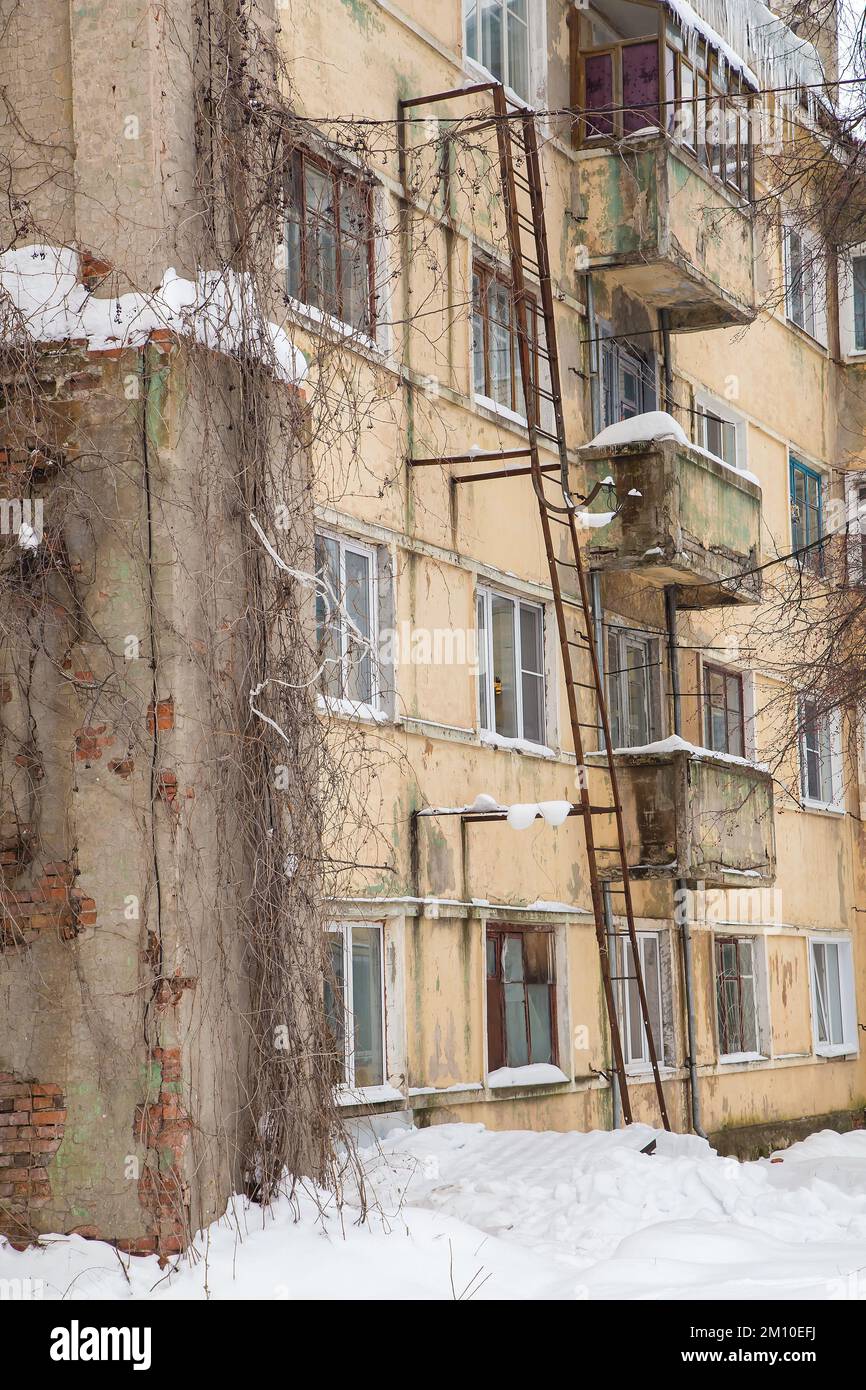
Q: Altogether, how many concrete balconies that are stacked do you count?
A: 3